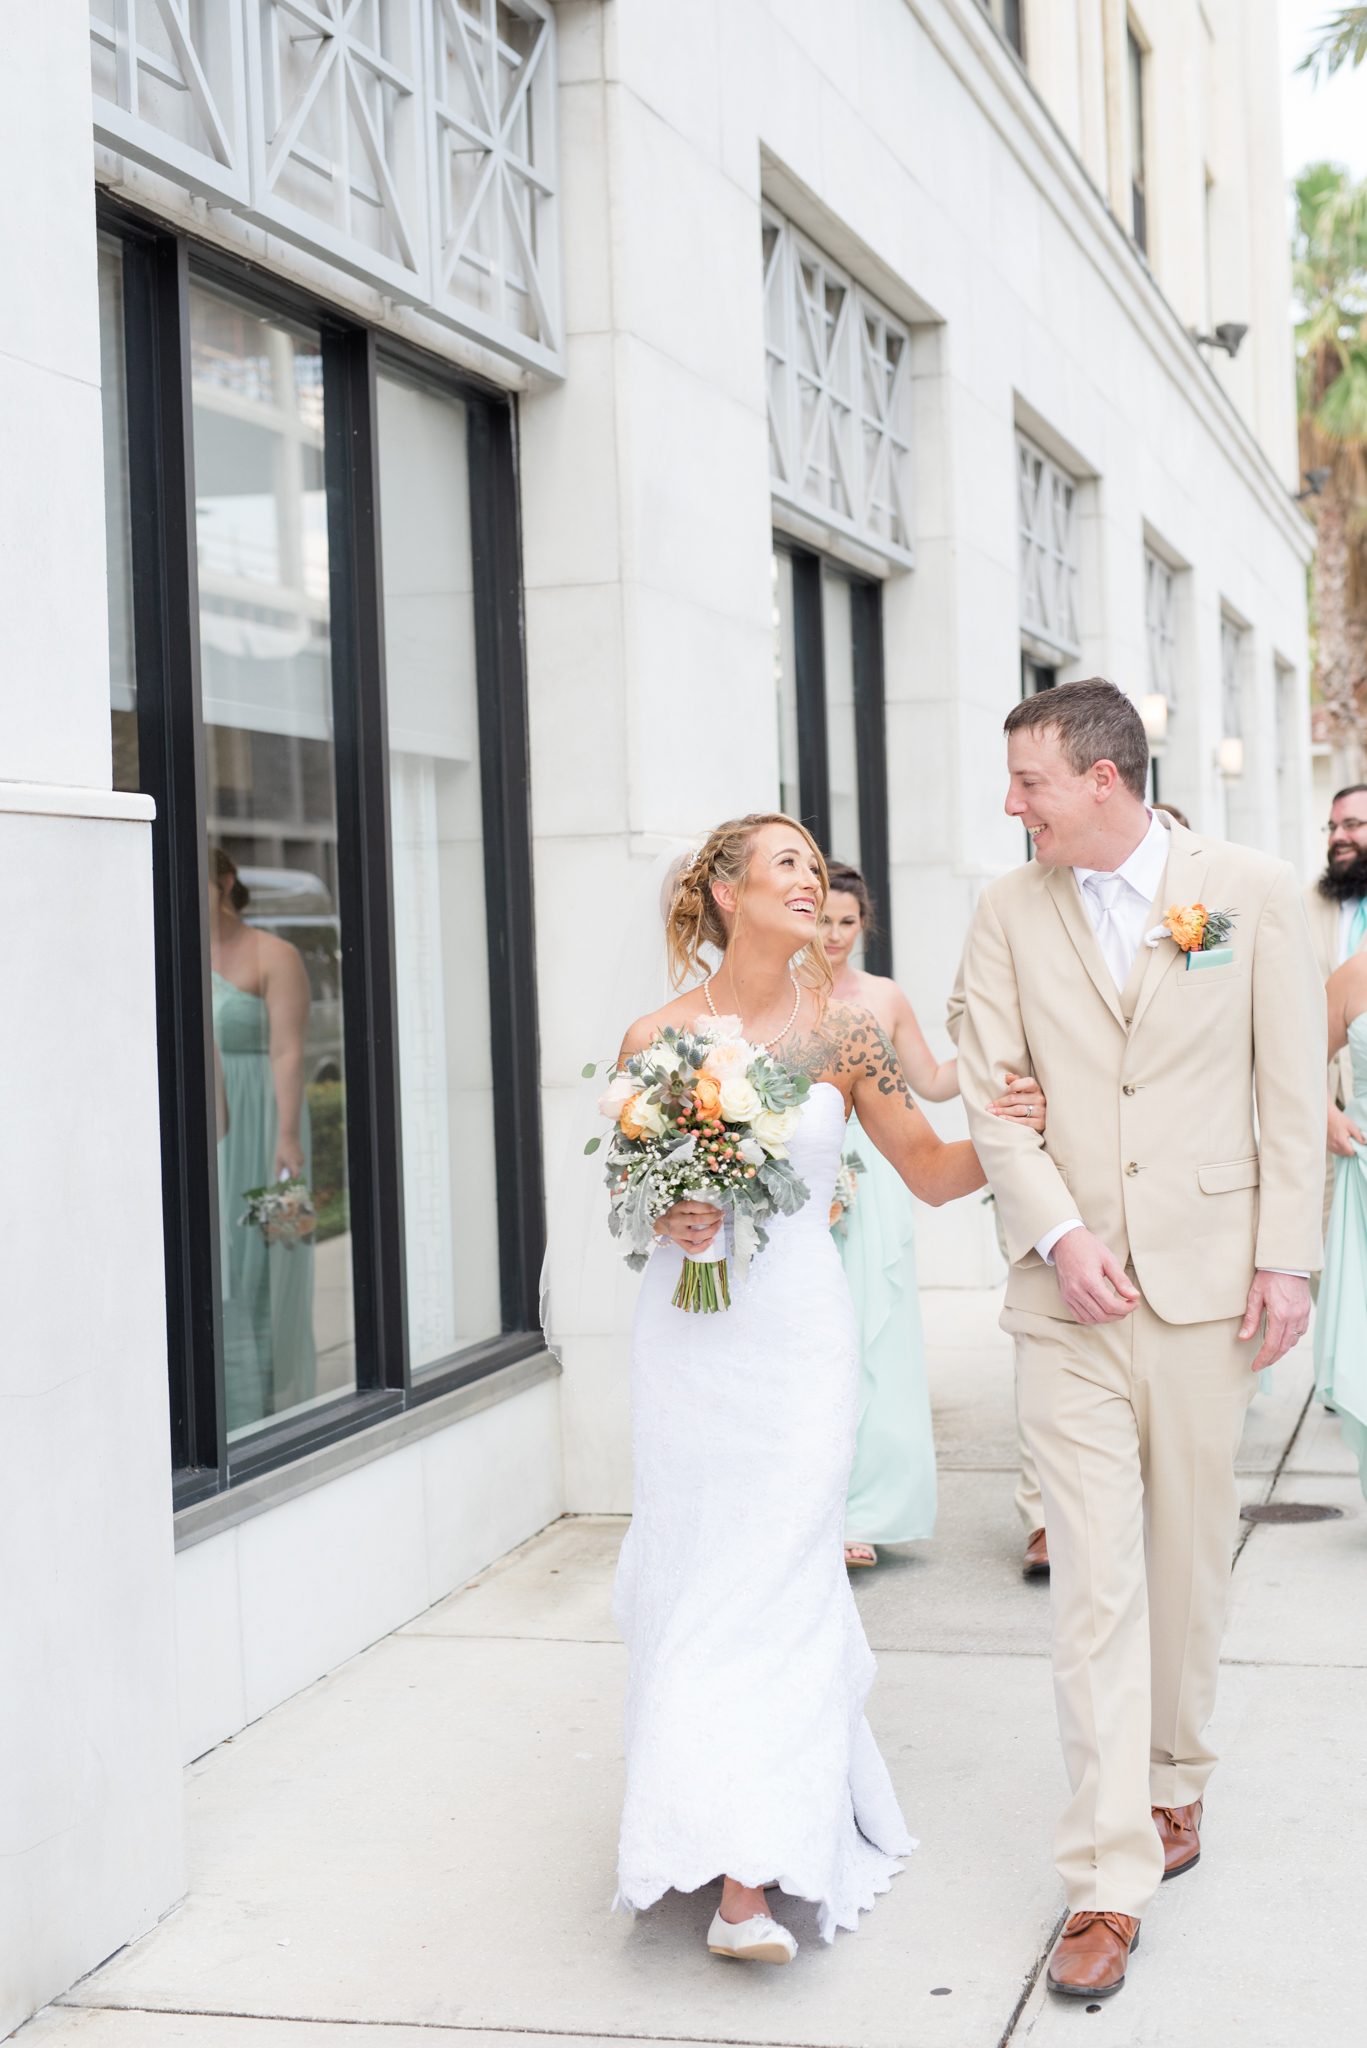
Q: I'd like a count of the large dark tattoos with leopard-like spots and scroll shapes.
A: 1